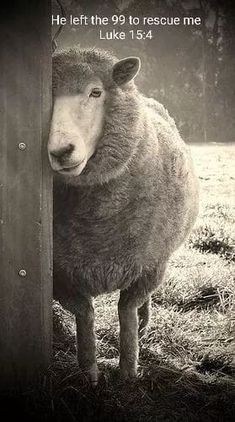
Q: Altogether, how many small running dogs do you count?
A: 0